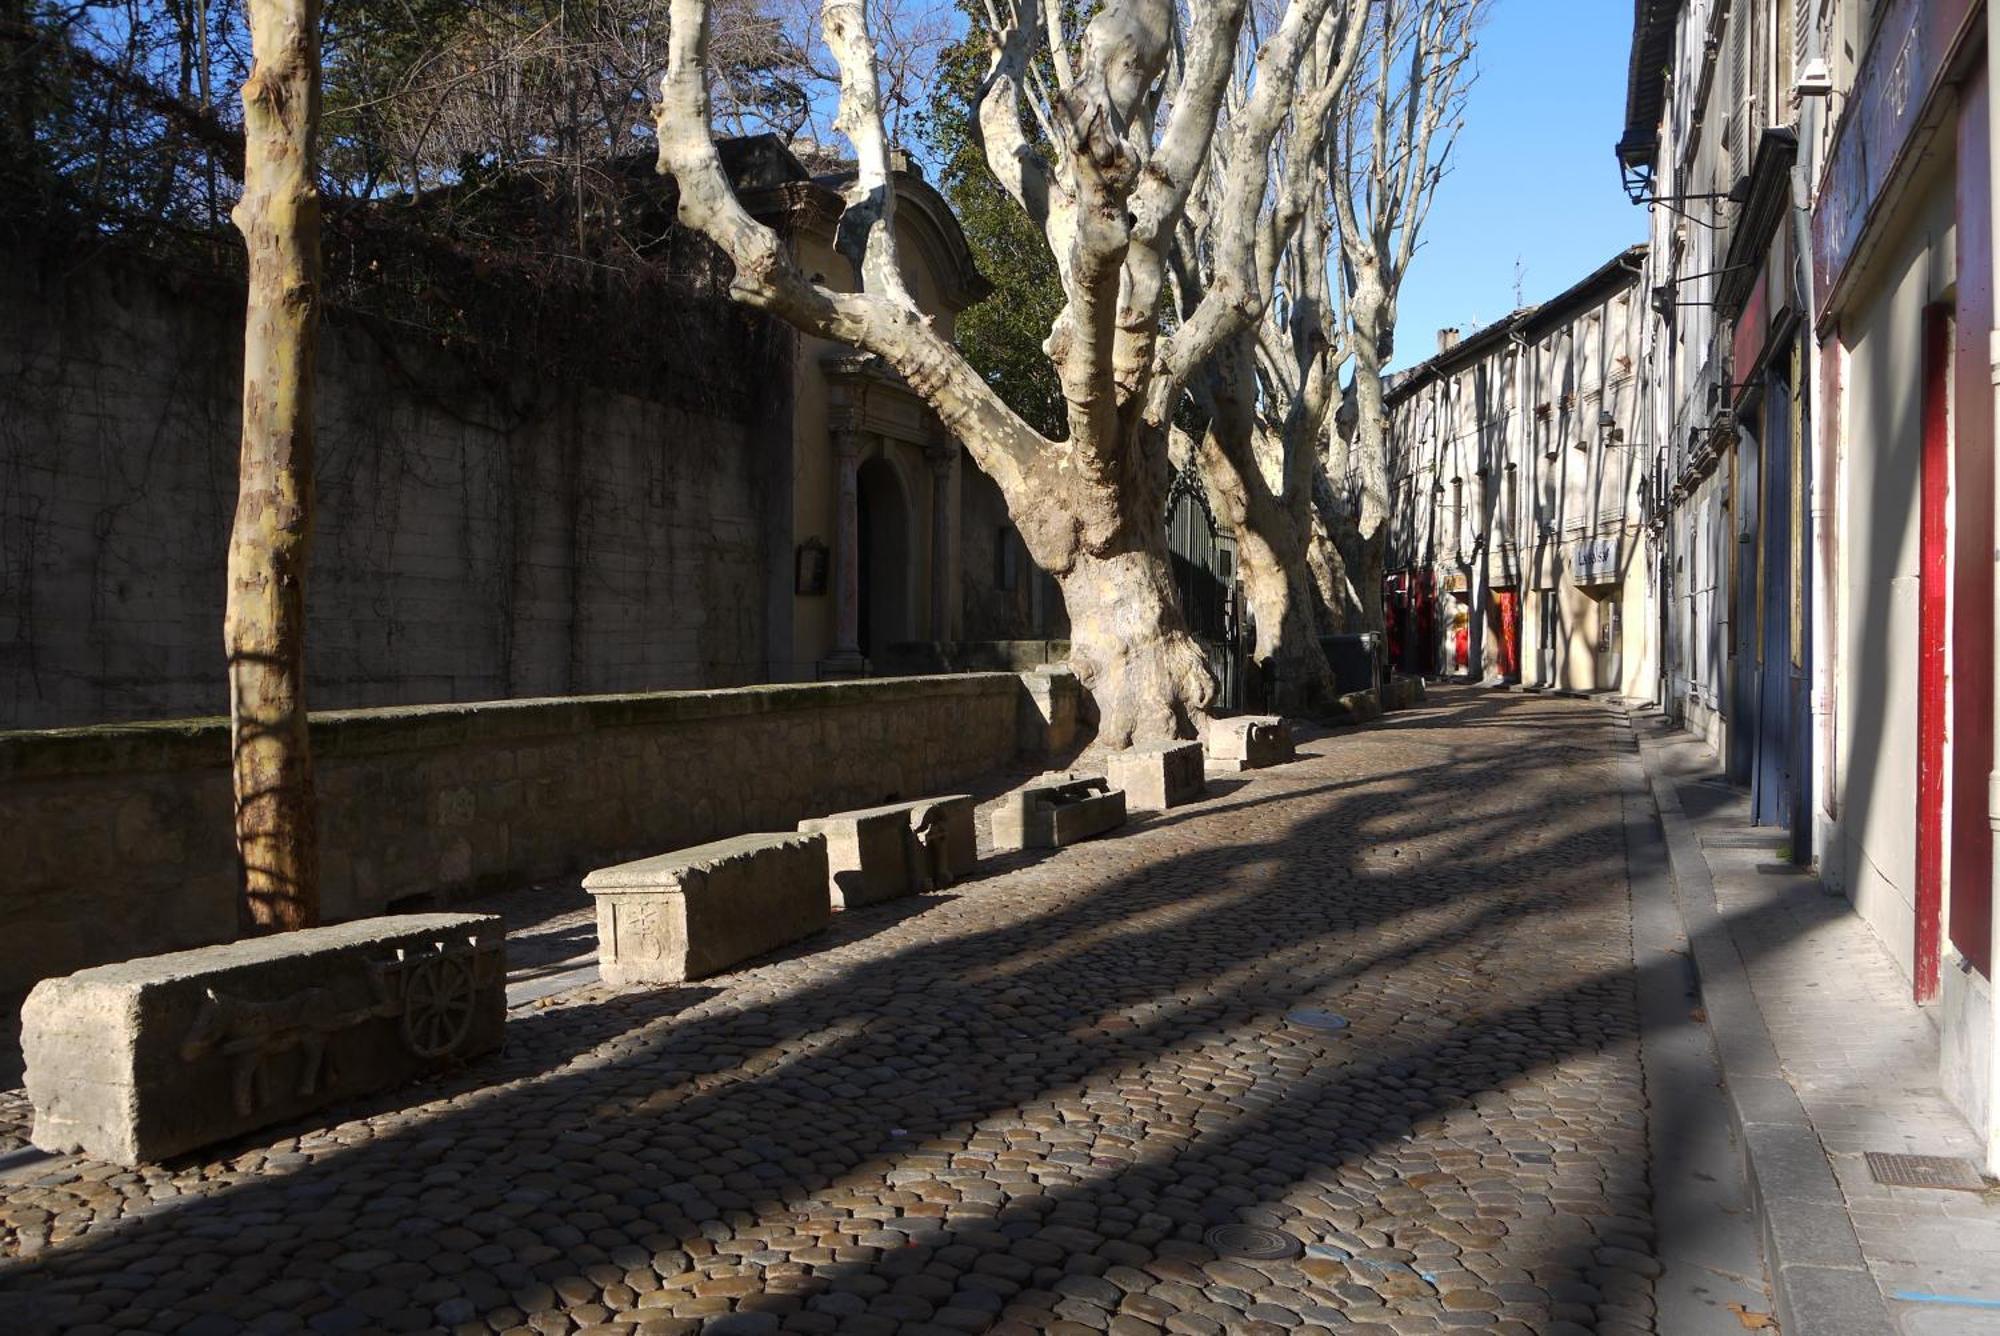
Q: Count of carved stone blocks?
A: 6